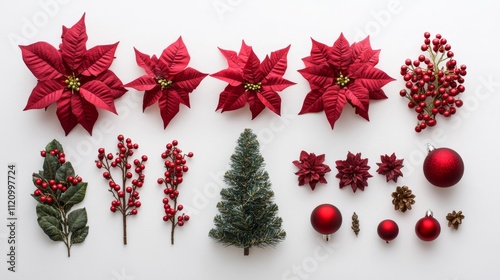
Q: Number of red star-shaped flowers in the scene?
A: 7